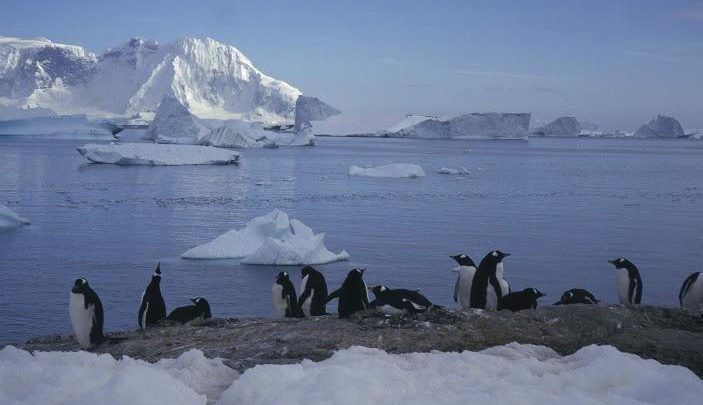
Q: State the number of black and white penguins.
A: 13